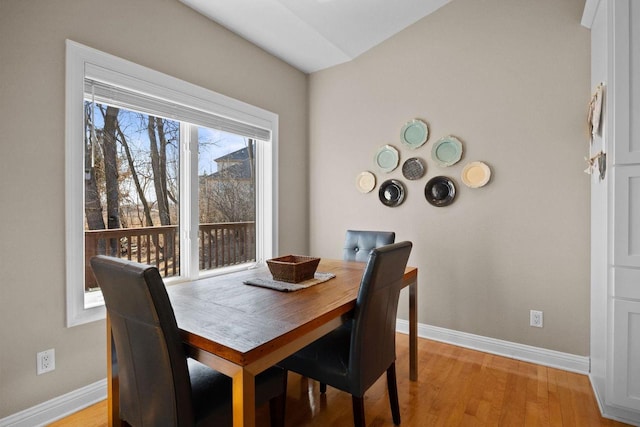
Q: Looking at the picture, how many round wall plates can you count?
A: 8